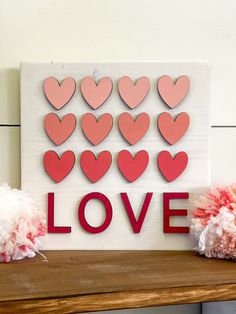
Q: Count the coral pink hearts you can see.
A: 4